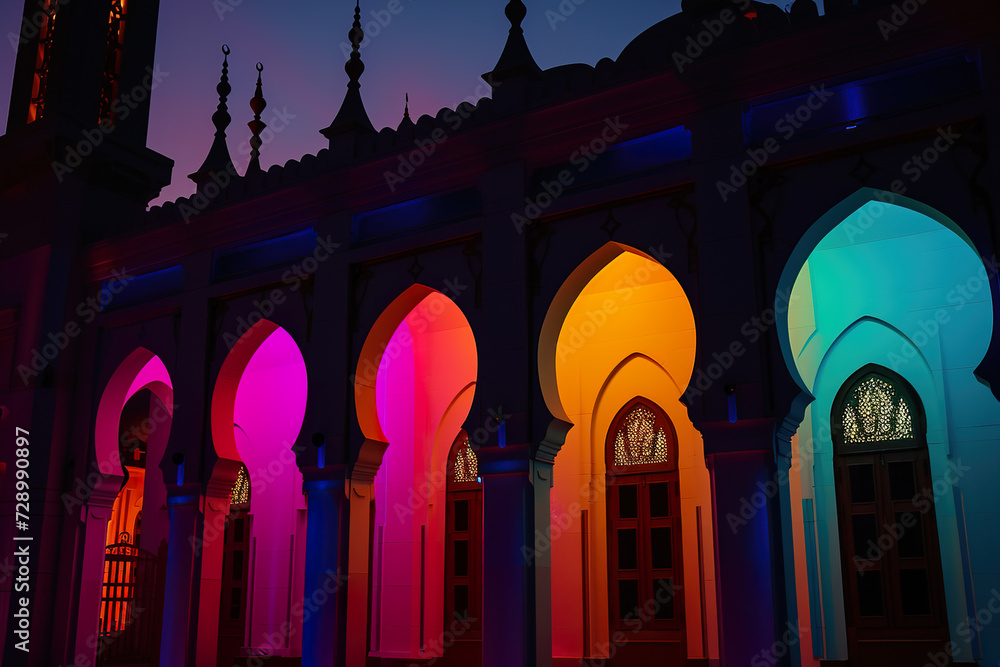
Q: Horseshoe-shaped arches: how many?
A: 5